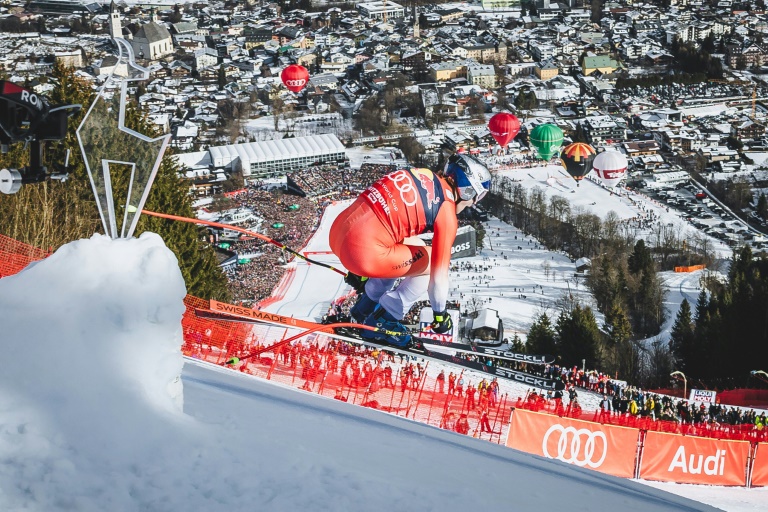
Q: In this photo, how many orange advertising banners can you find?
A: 3